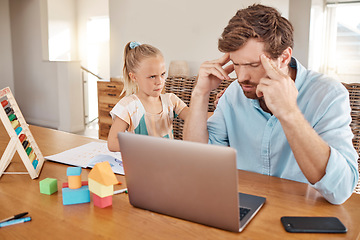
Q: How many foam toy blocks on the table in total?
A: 8